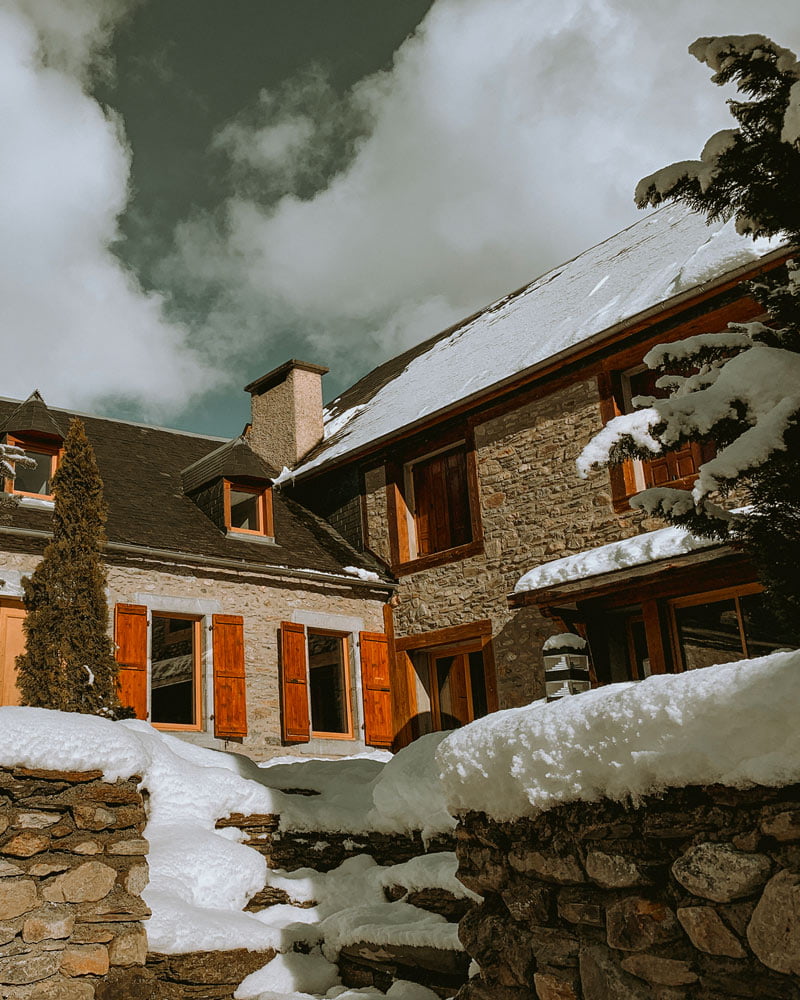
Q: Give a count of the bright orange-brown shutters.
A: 4